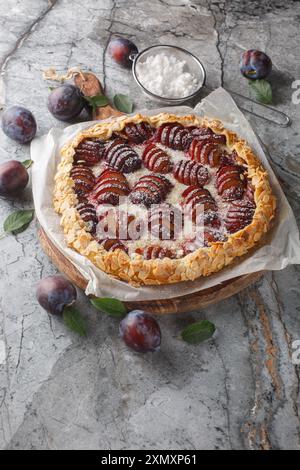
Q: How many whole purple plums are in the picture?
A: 7